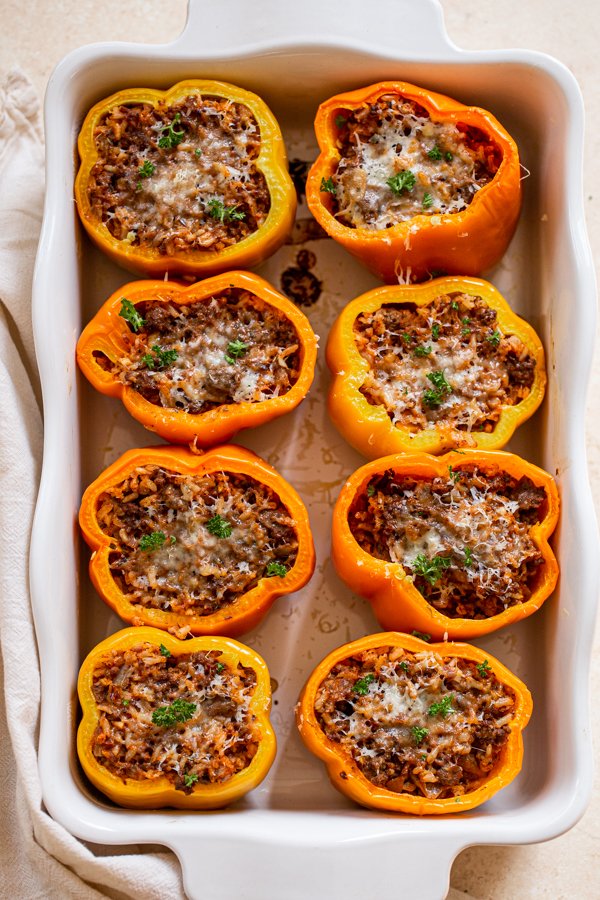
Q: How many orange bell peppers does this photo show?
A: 5